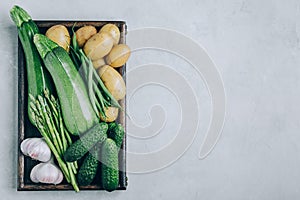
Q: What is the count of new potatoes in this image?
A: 8